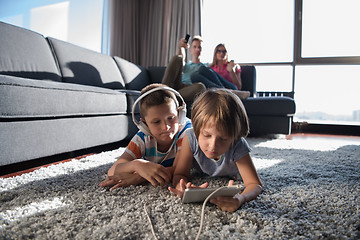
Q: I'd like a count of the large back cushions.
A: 3